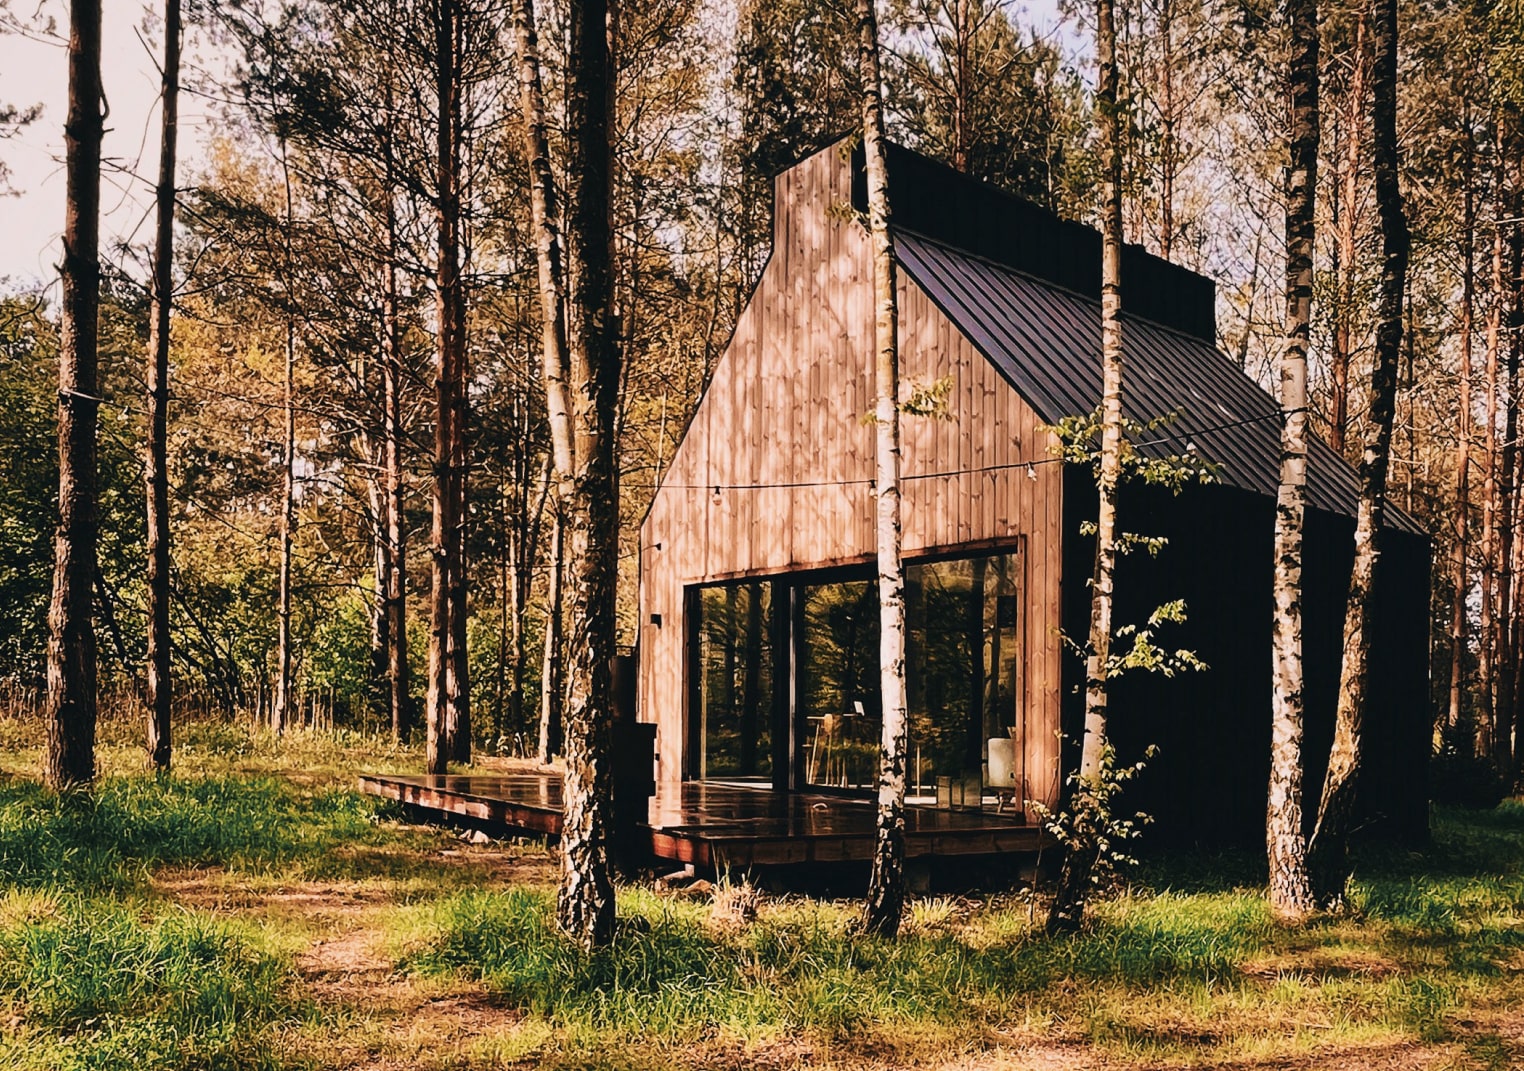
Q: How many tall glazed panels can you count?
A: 3